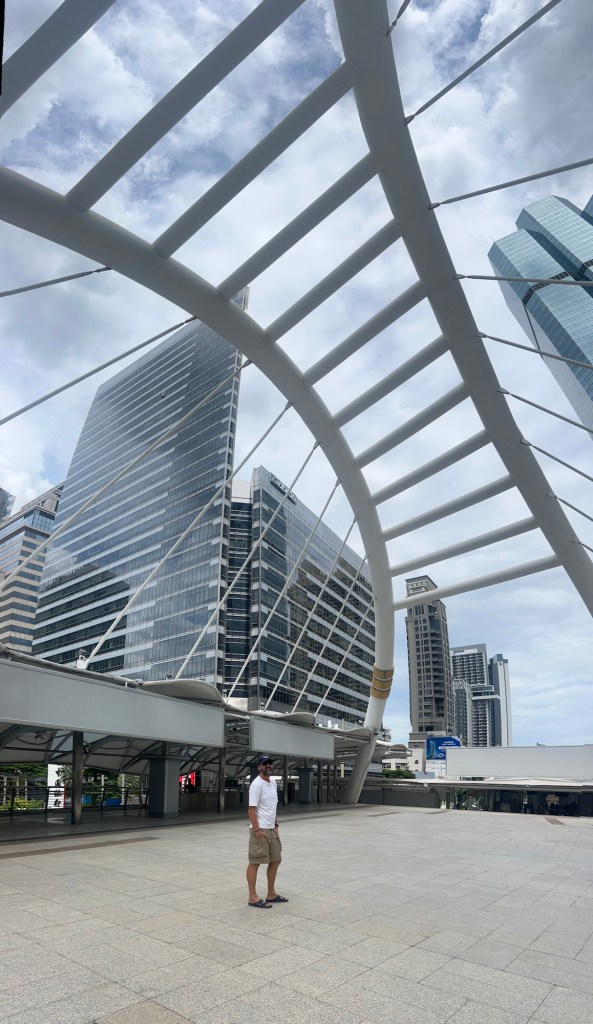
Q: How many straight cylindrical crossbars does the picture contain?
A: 12